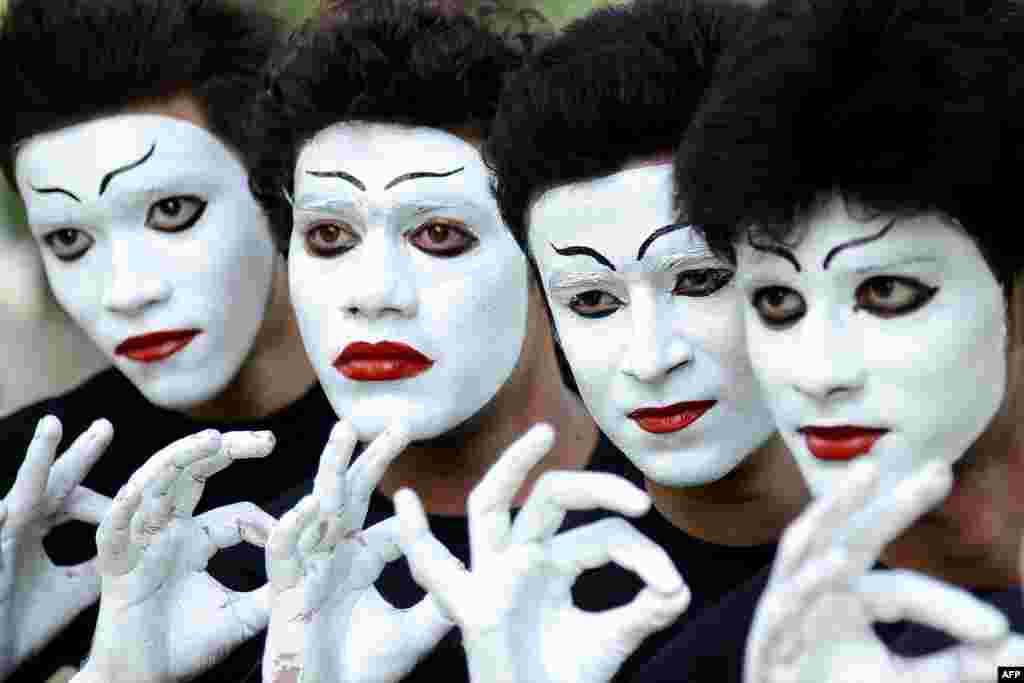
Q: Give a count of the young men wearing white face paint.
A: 4